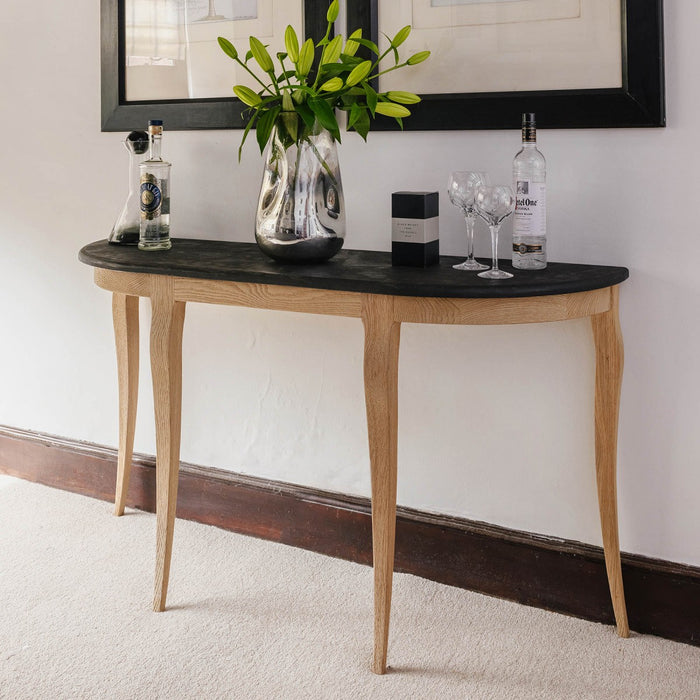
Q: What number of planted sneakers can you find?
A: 0